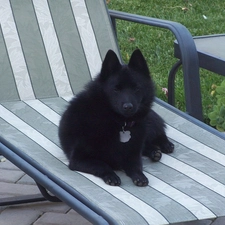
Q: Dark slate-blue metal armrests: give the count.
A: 1